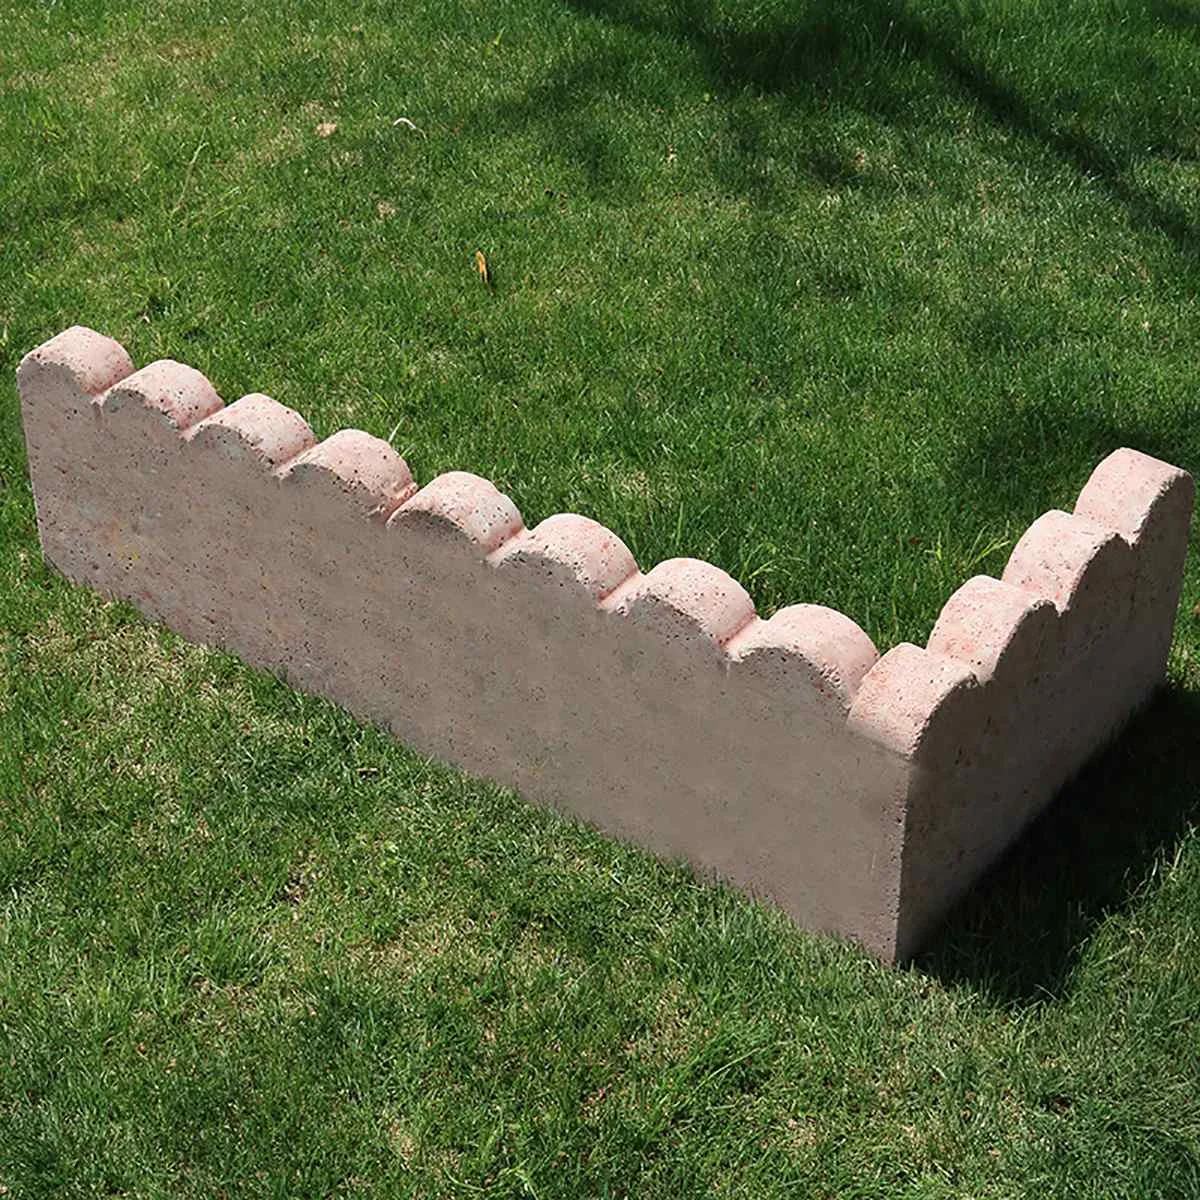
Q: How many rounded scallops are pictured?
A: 12